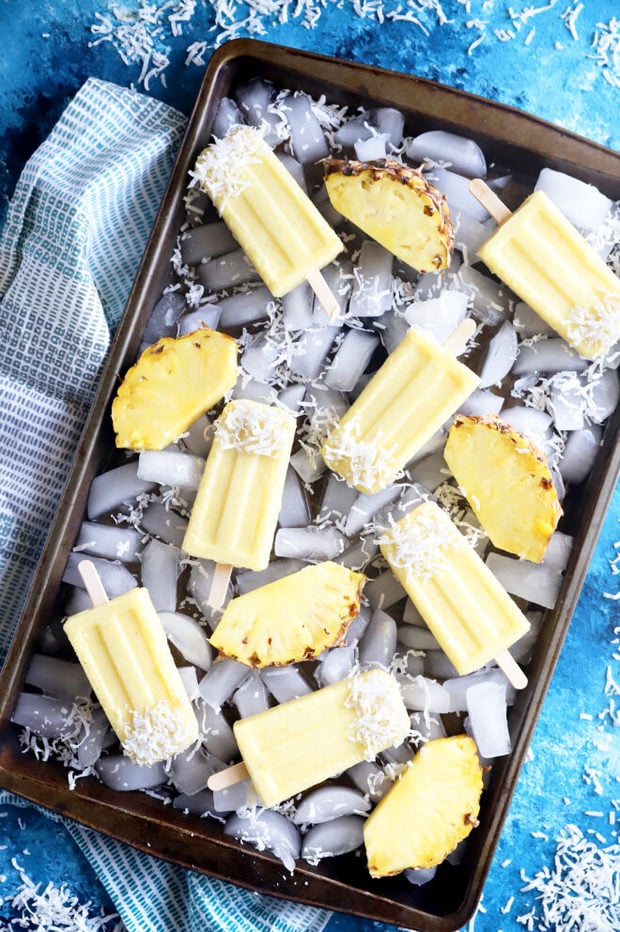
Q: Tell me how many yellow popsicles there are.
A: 7